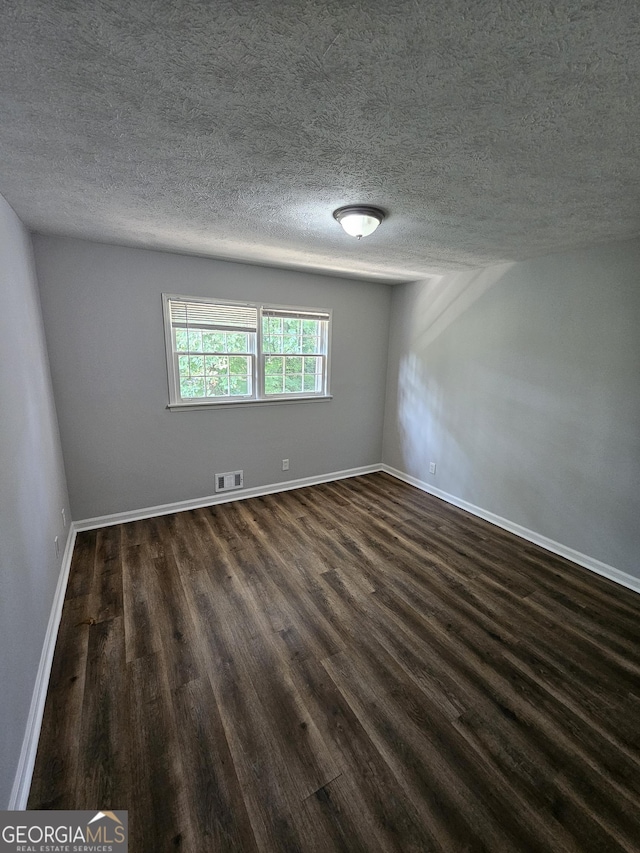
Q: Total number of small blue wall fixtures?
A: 0